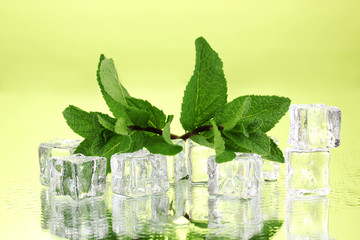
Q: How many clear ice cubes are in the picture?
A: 9